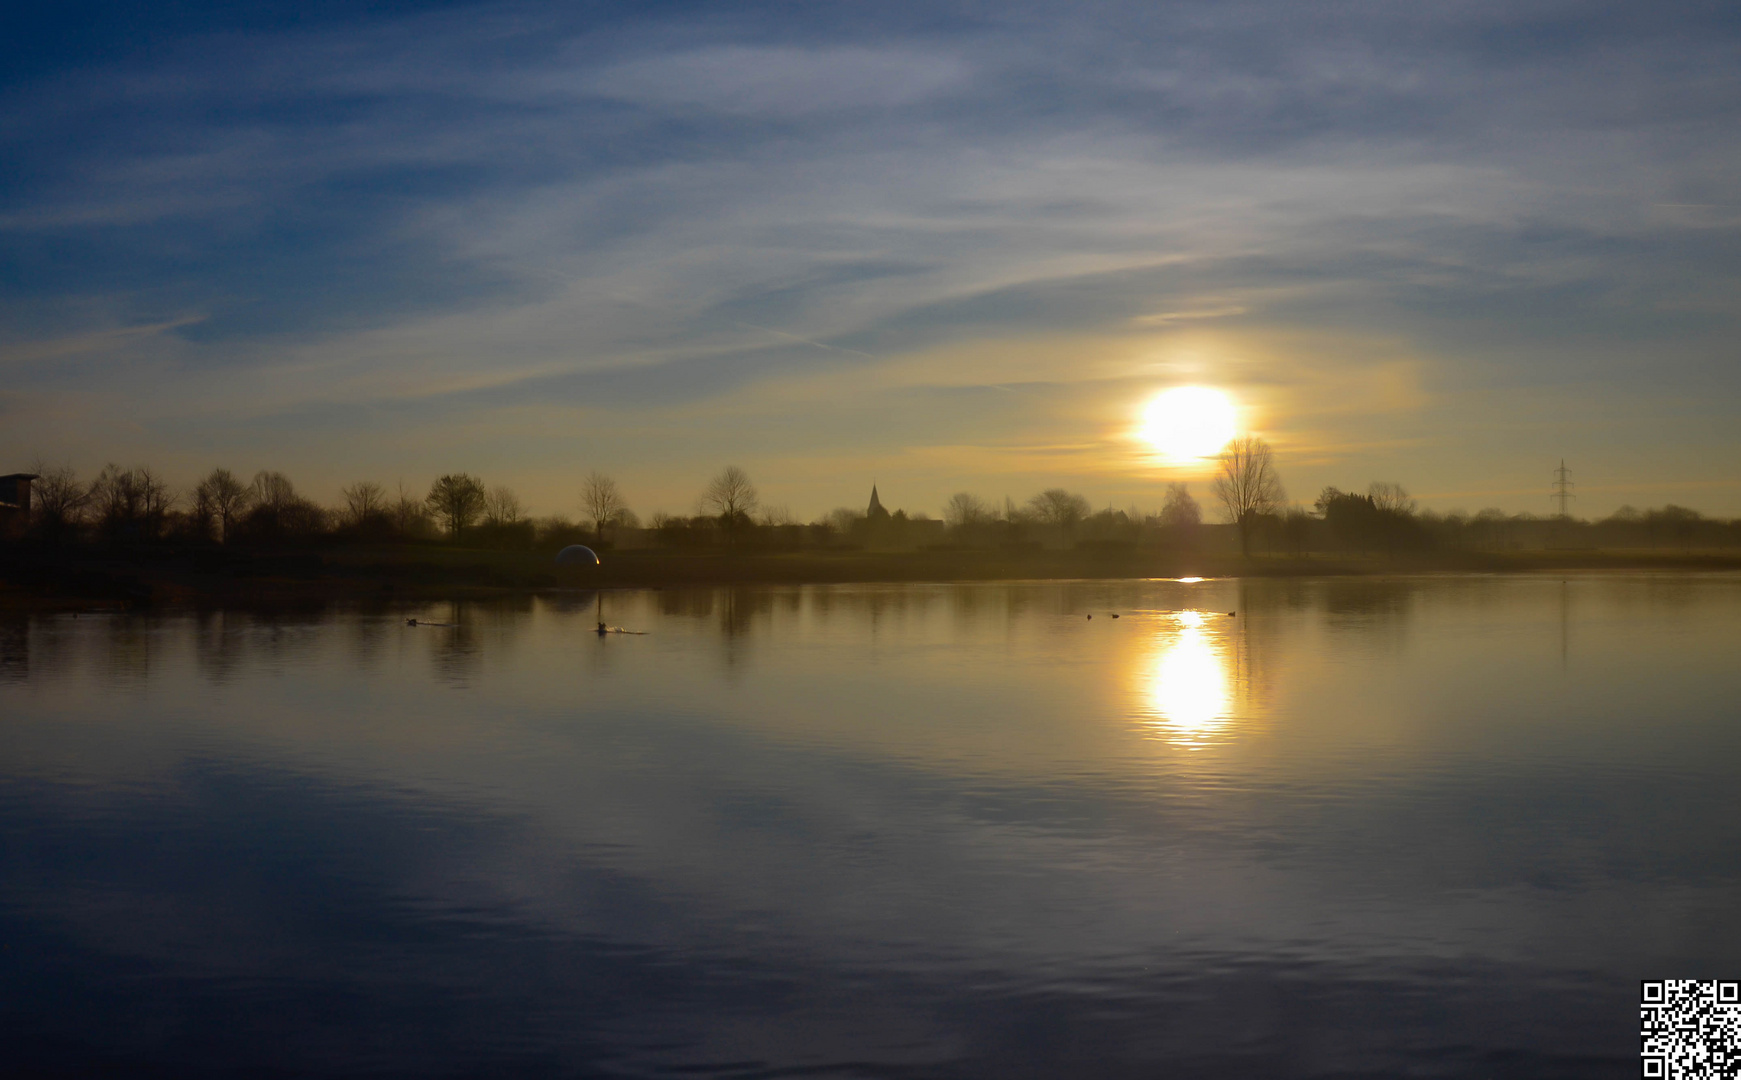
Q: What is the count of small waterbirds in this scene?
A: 5